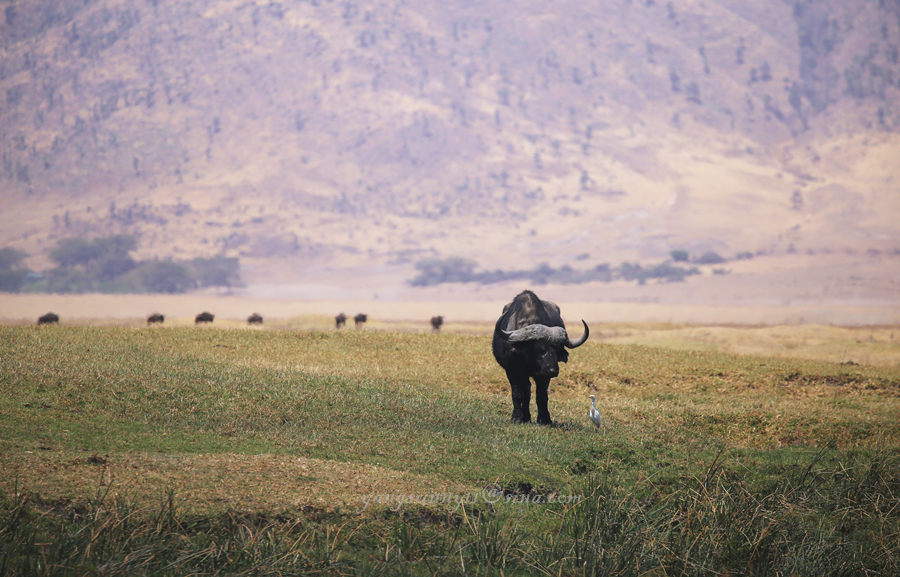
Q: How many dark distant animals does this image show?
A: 7